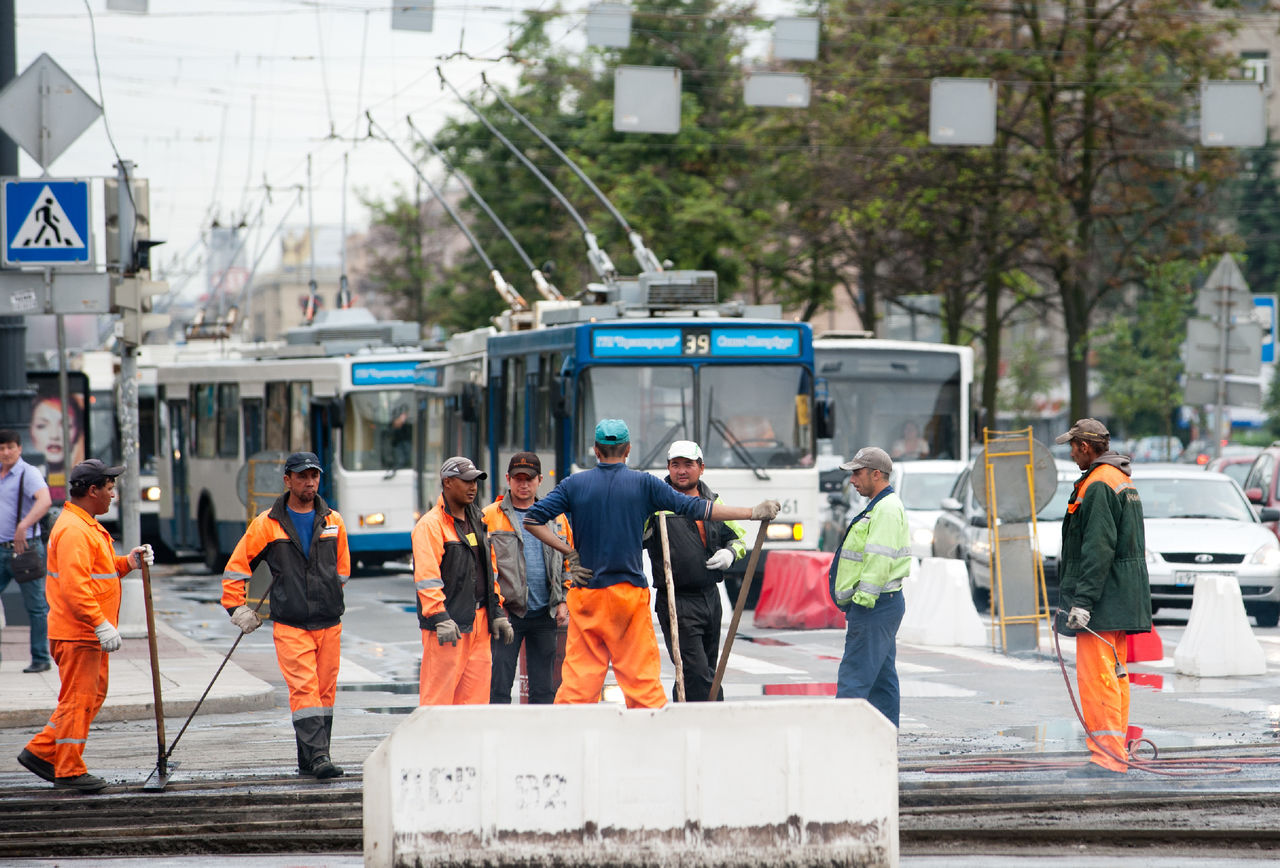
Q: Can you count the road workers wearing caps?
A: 8